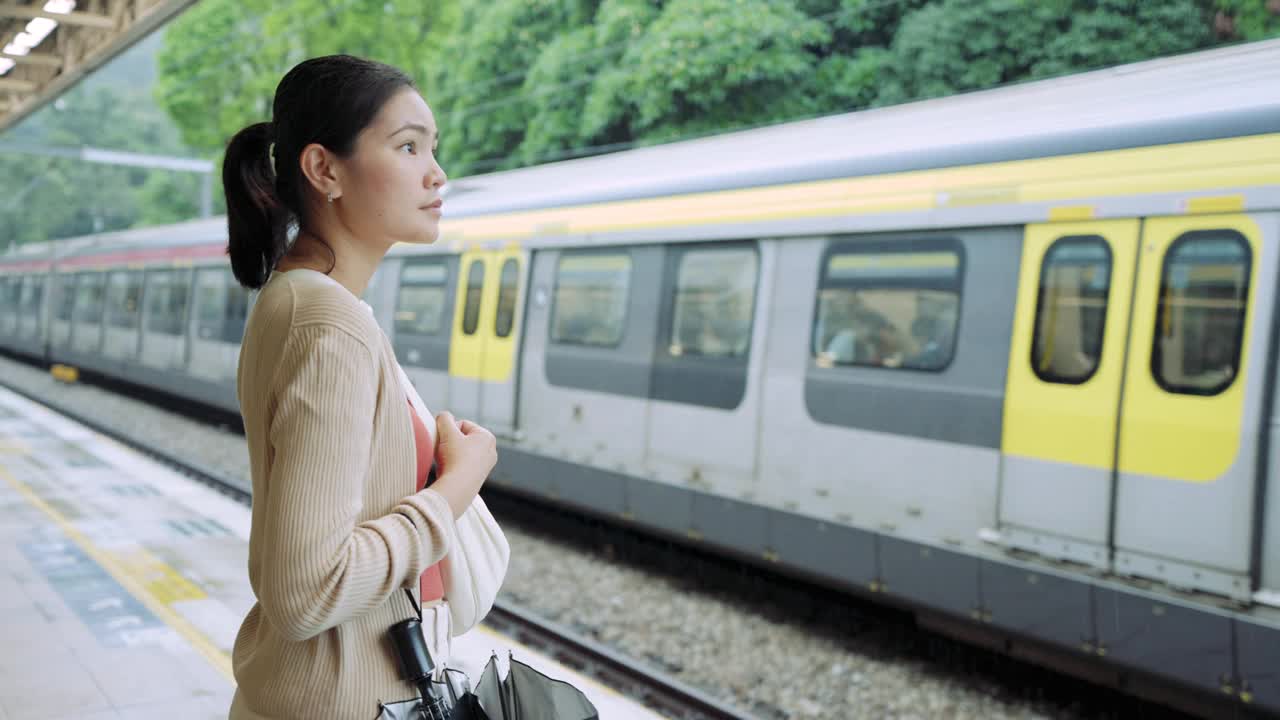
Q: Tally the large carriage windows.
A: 4